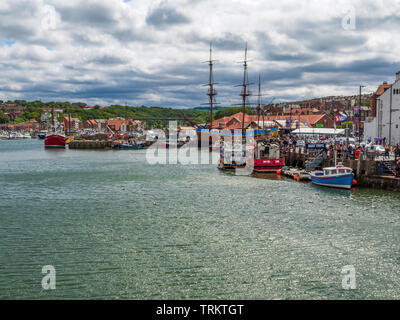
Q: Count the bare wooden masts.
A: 3